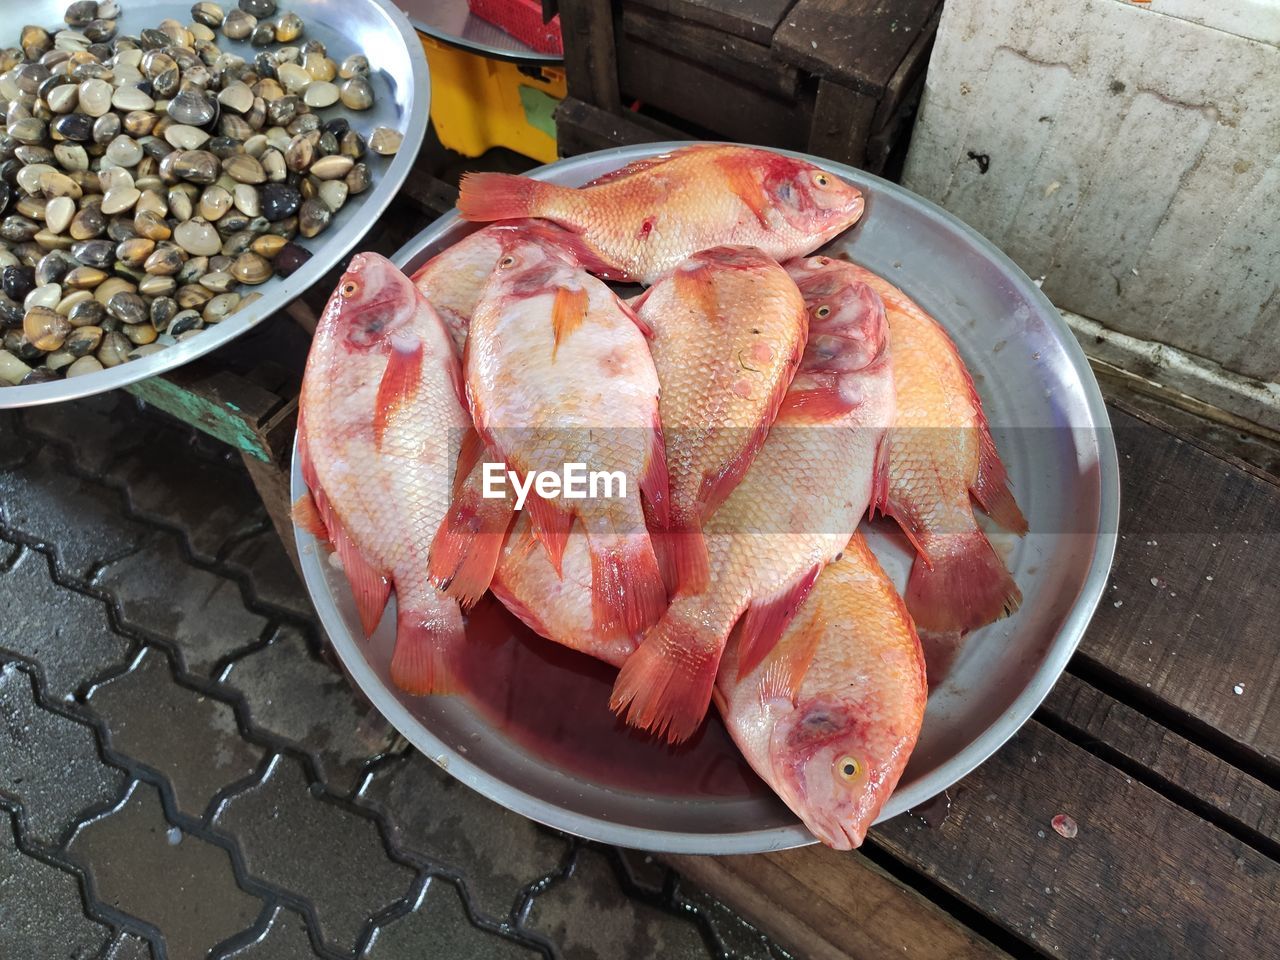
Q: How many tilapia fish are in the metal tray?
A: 9